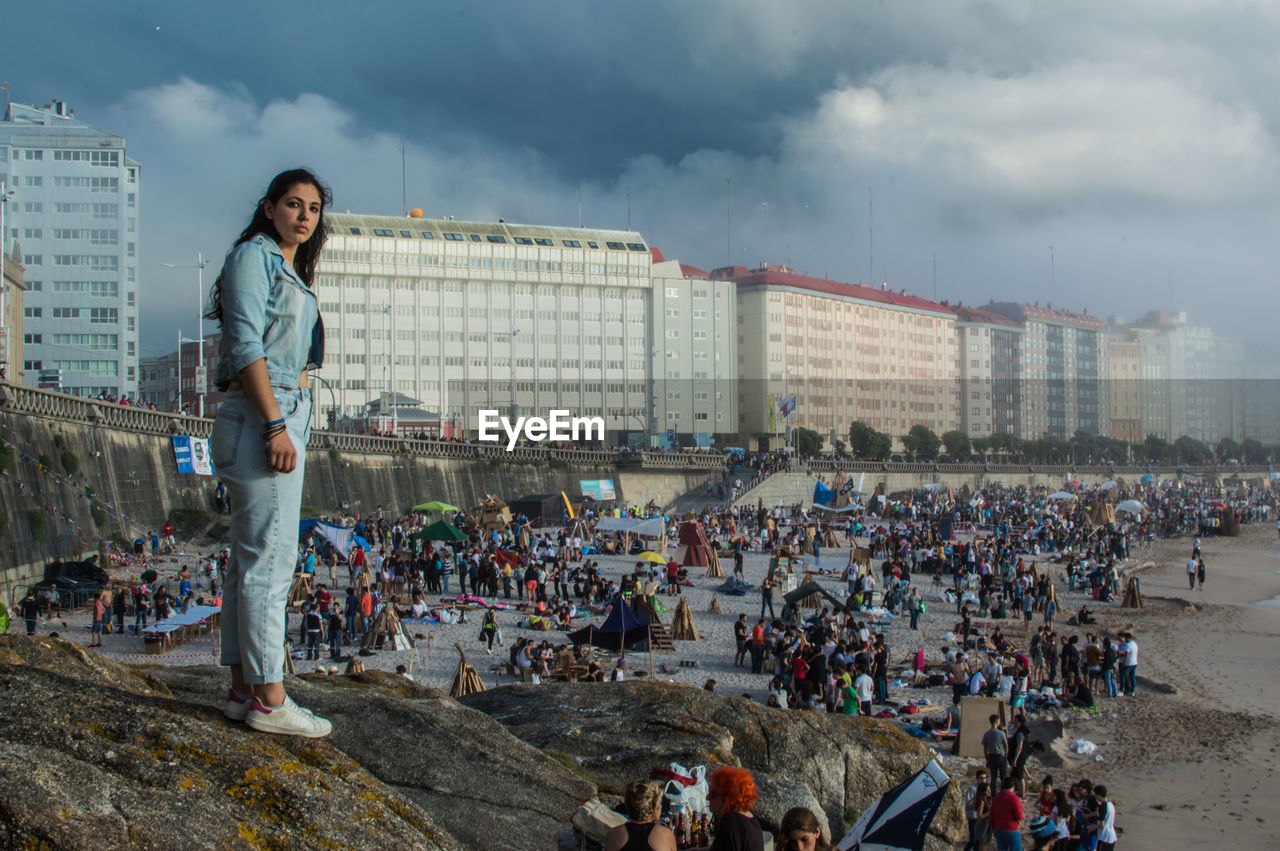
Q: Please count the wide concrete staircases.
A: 1